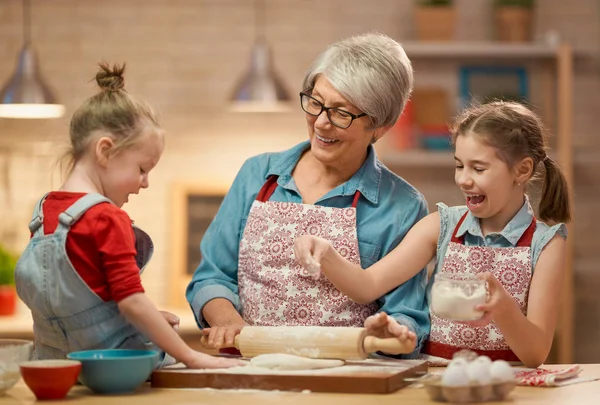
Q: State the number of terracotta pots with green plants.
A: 2